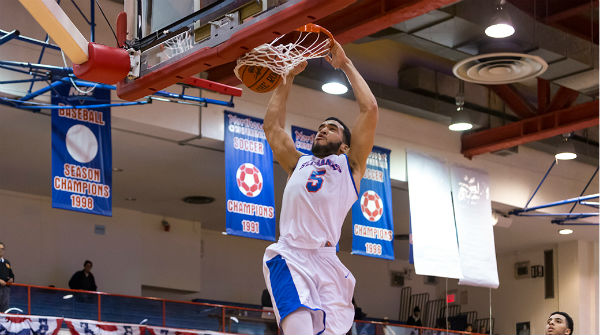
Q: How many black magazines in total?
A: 0